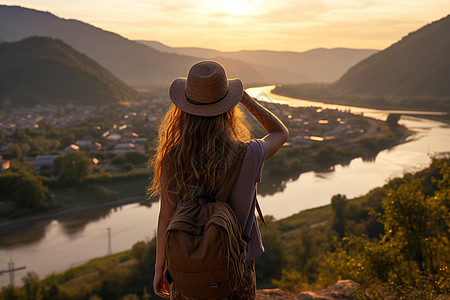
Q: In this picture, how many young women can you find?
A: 1